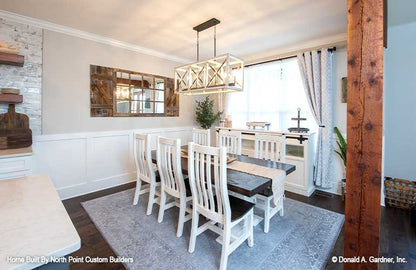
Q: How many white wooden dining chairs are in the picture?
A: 6